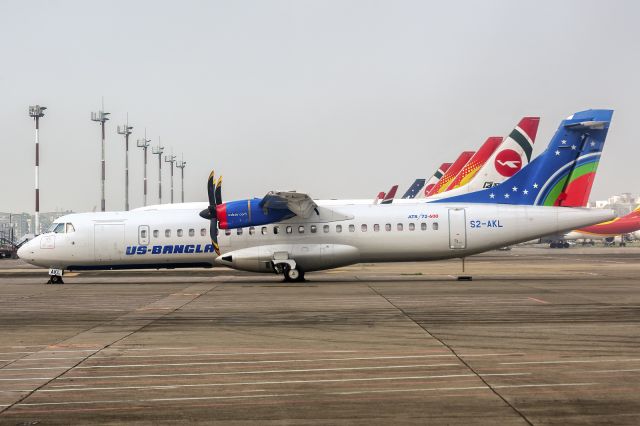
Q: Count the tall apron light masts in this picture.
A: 7